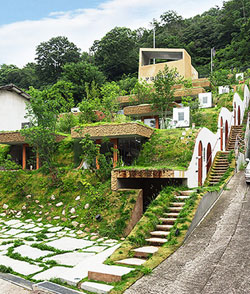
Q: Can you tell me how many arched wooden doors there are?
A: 6